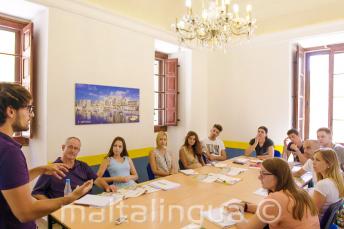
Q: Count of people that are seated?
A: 11